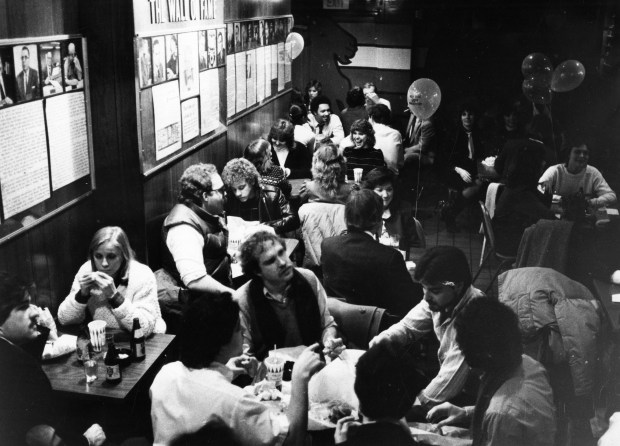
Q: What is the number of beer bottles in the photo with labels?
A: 2